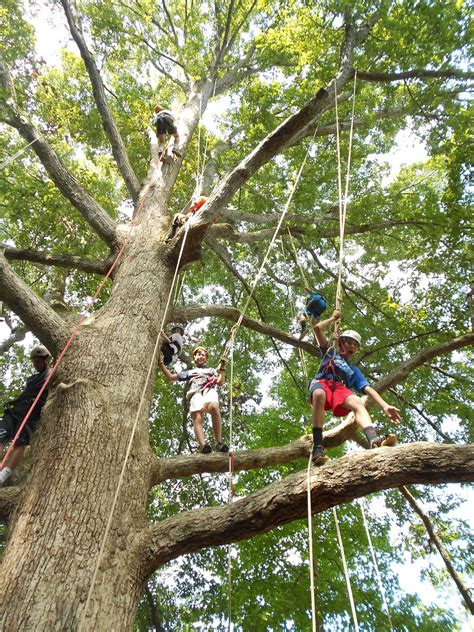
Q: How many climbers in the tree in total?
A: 7